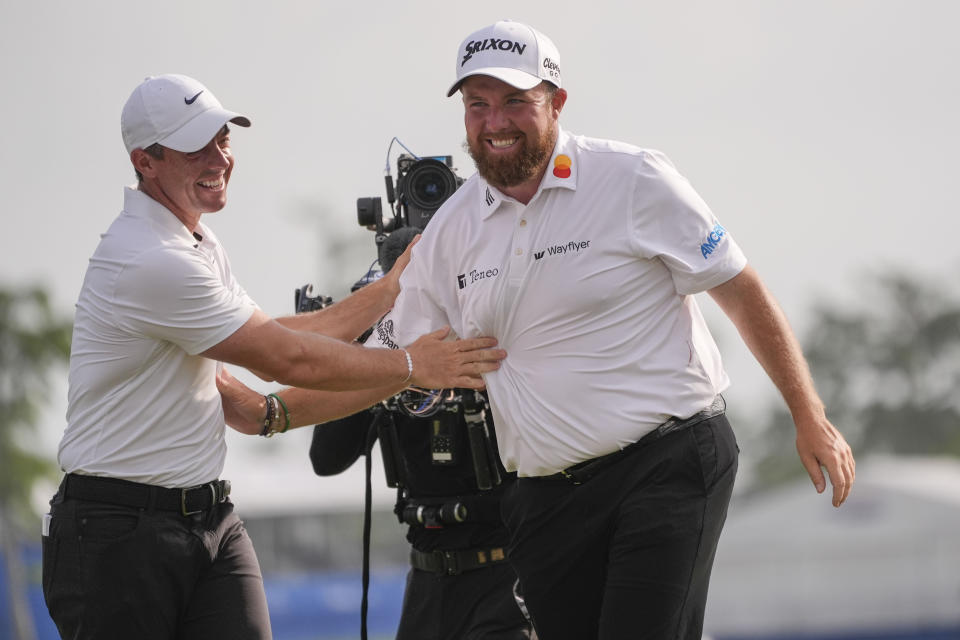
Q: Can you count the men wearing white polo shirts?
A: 2